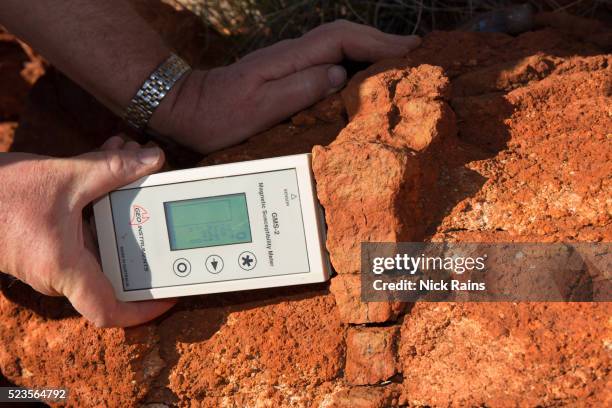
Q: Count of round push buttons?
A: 3